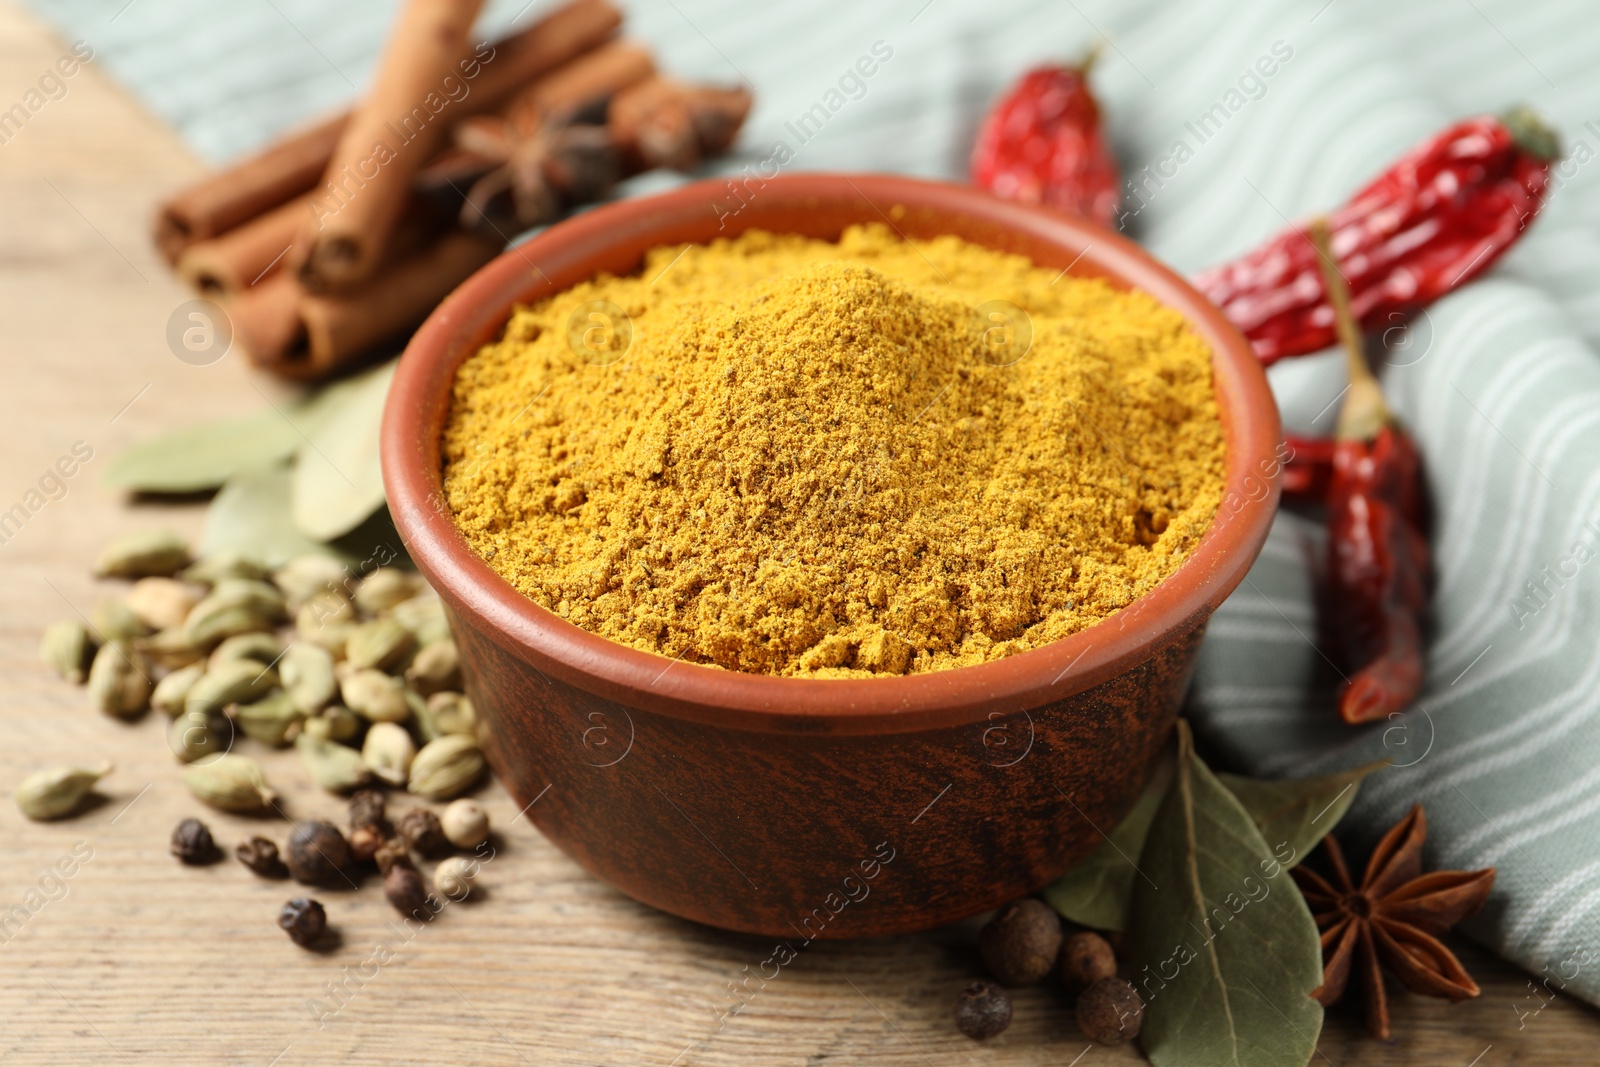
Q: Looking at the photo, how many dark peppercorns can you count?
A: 13